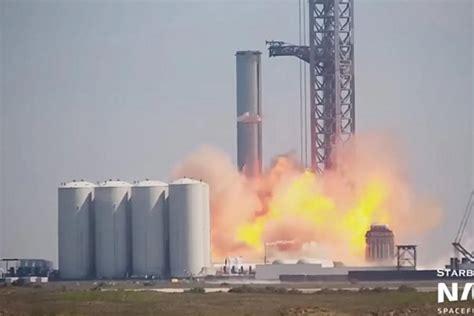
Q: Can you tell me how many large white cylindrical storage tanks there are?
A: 4